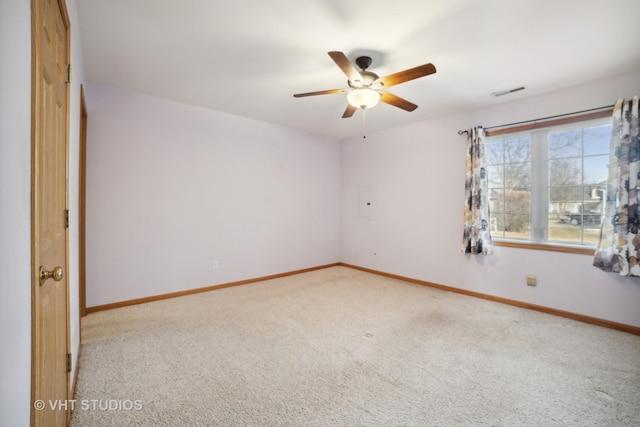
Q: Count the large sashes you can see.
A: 2